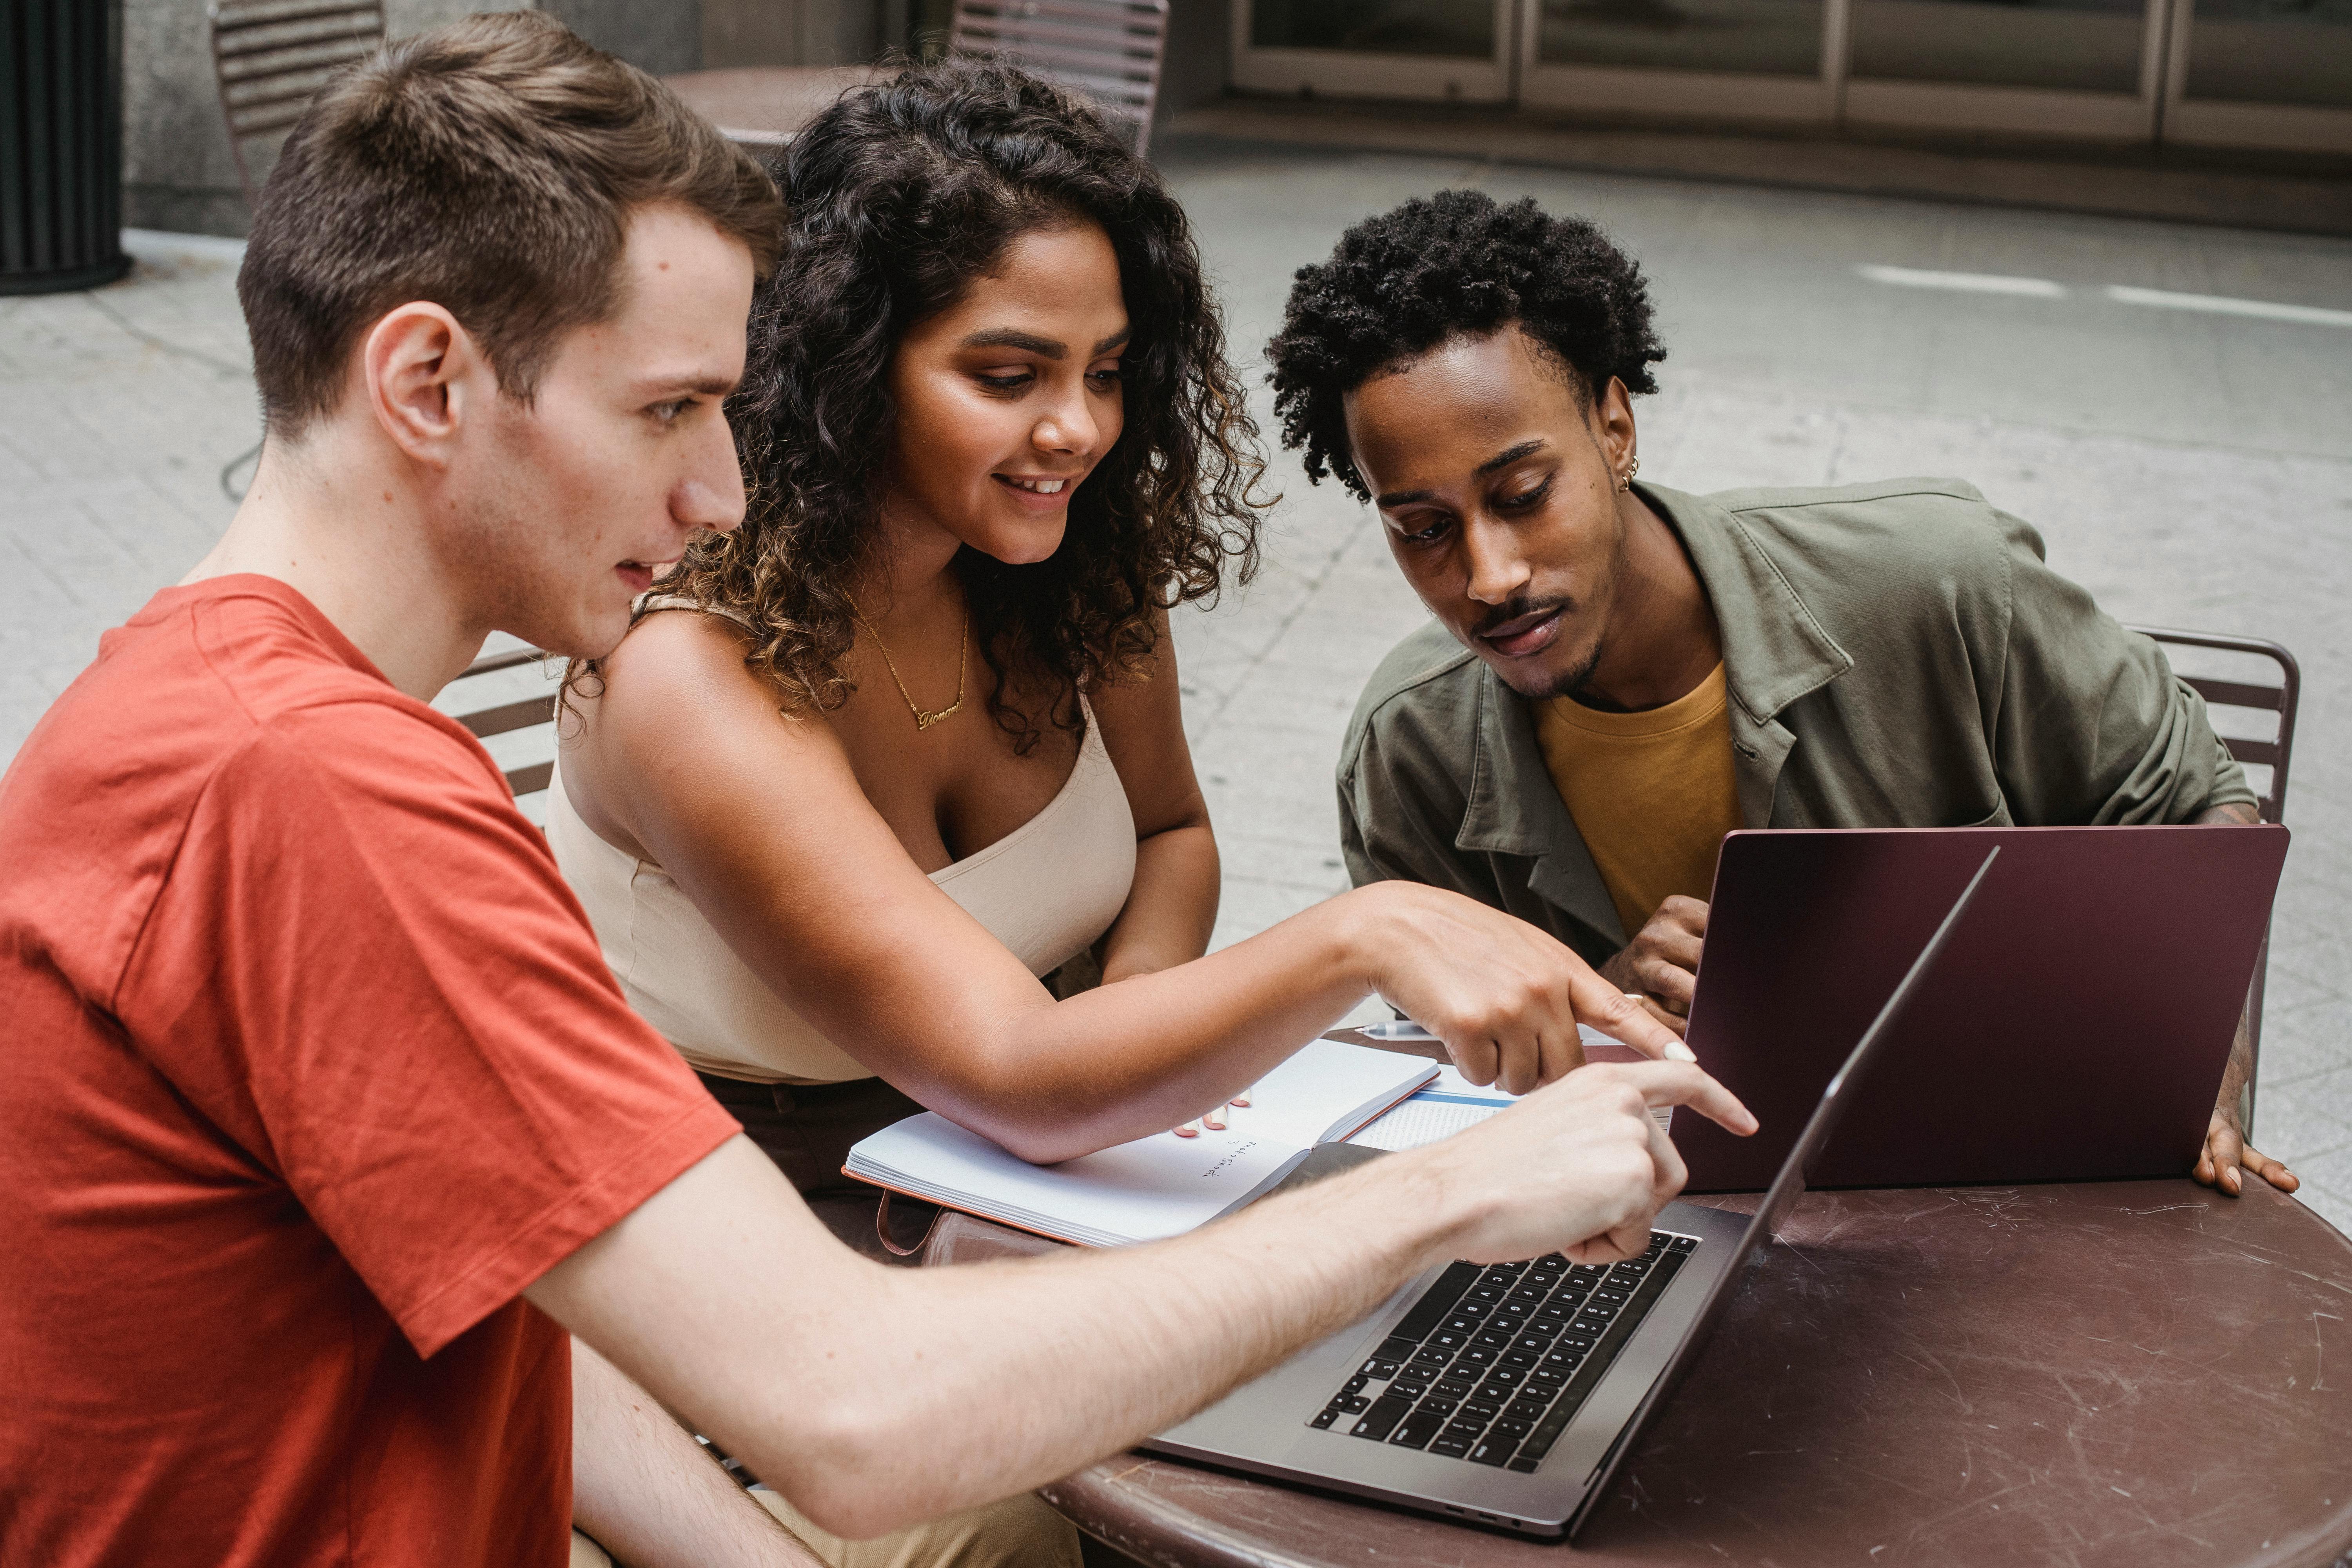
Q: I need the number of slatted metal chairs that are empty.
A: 2